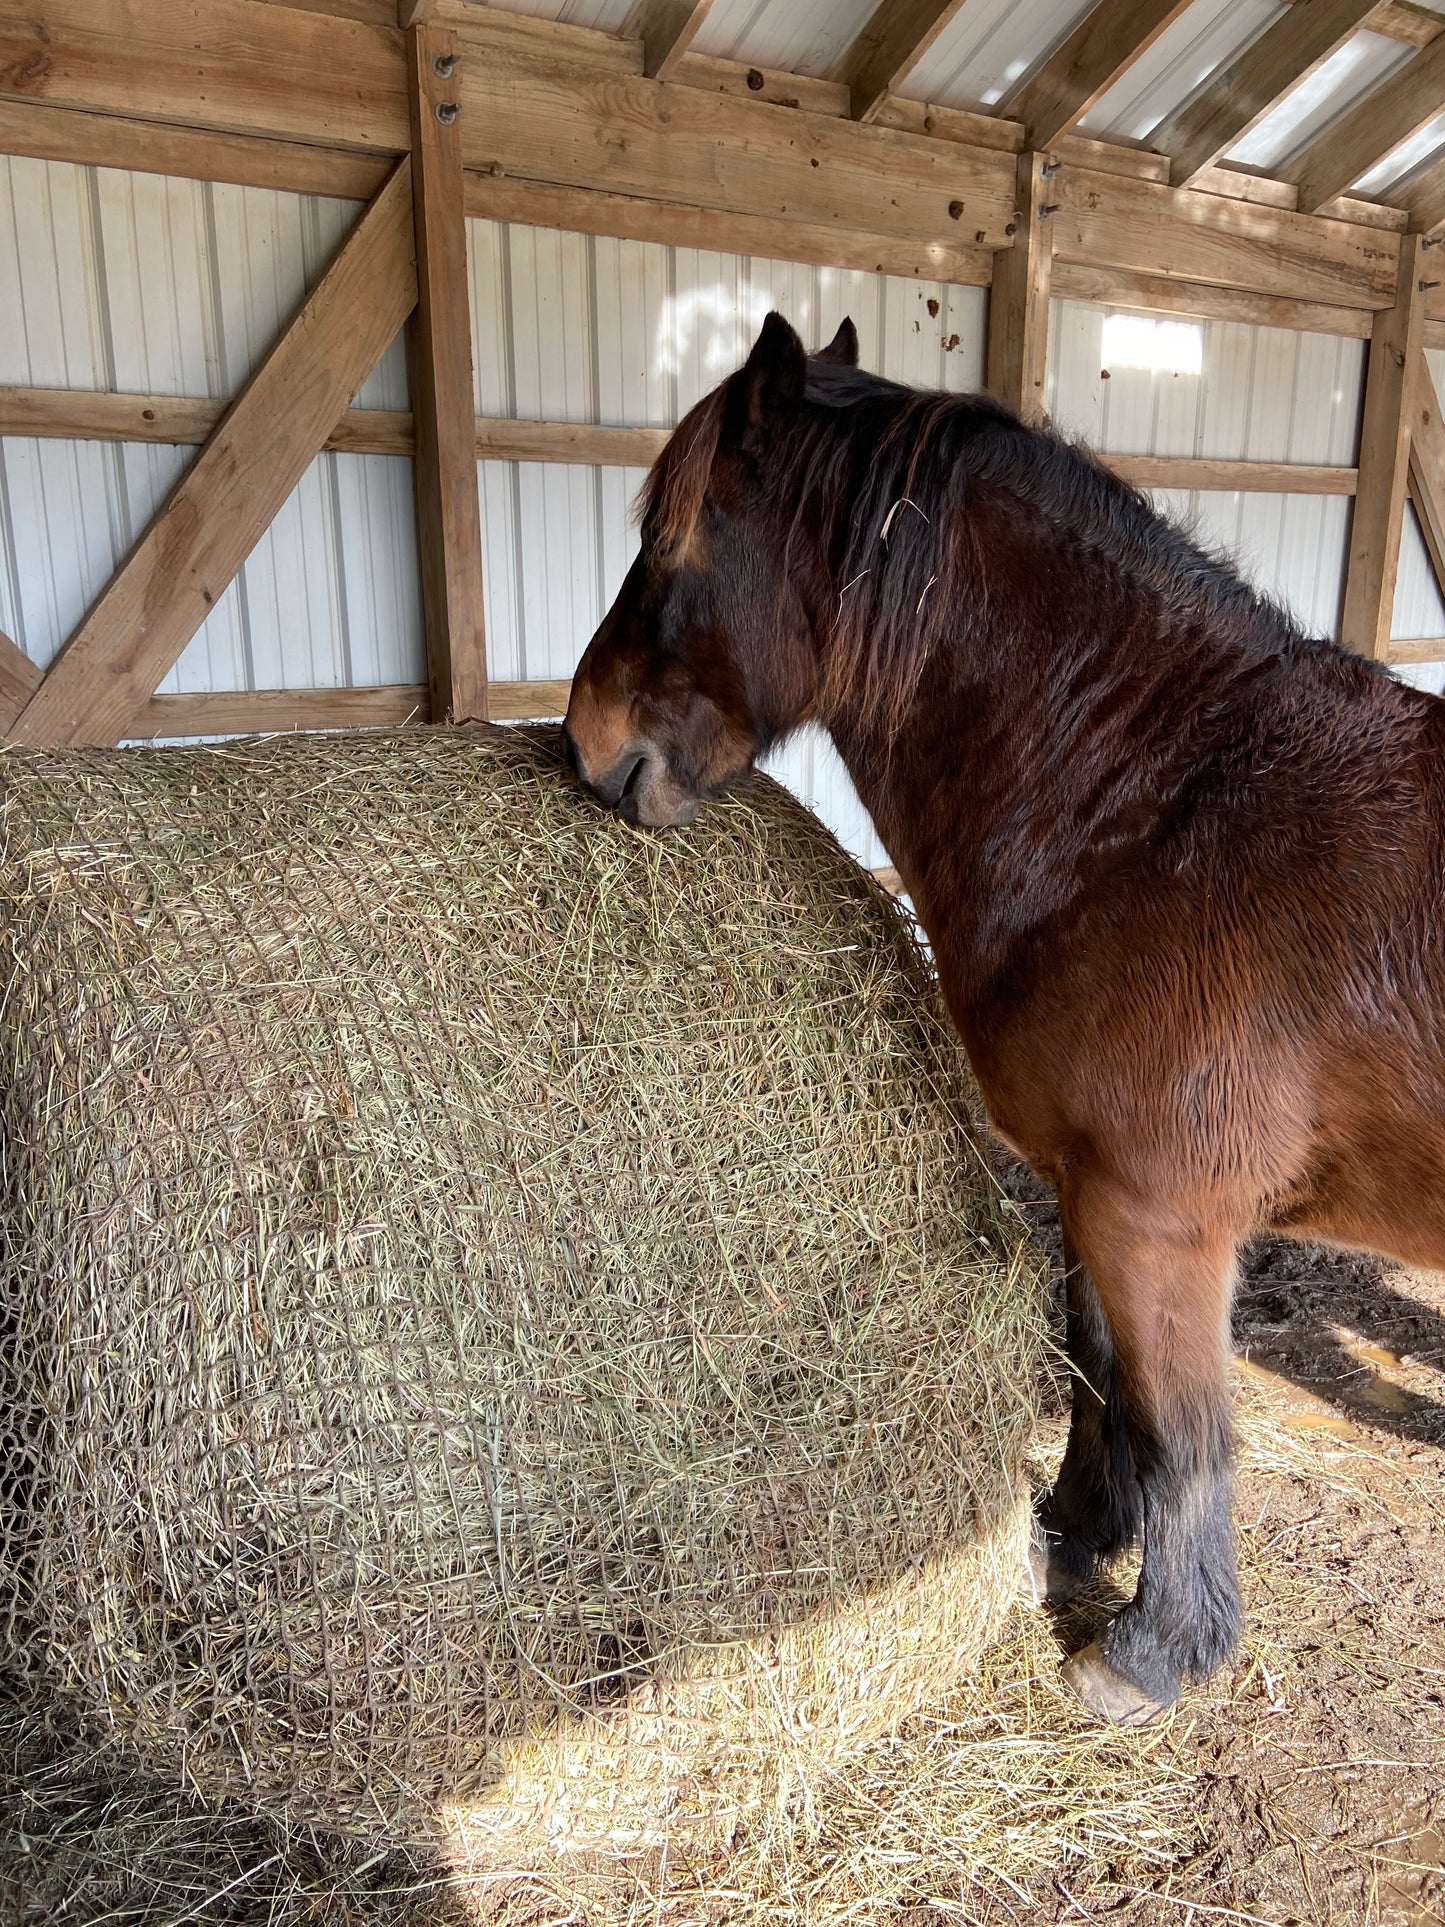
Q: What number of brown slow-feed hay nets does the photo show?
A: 1